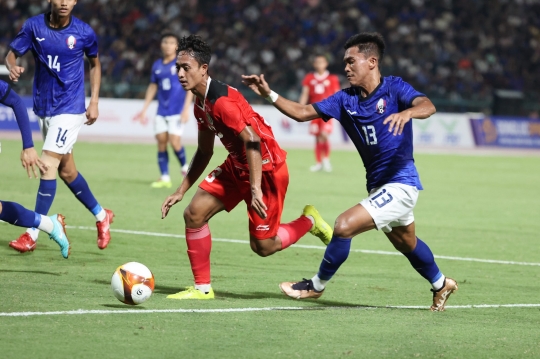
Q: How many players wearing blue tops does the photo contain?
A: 4